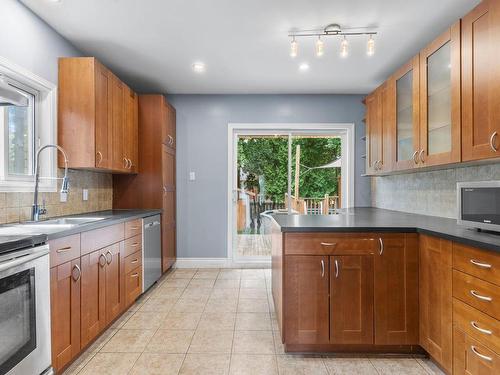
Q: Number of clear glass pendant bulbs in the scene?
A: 4